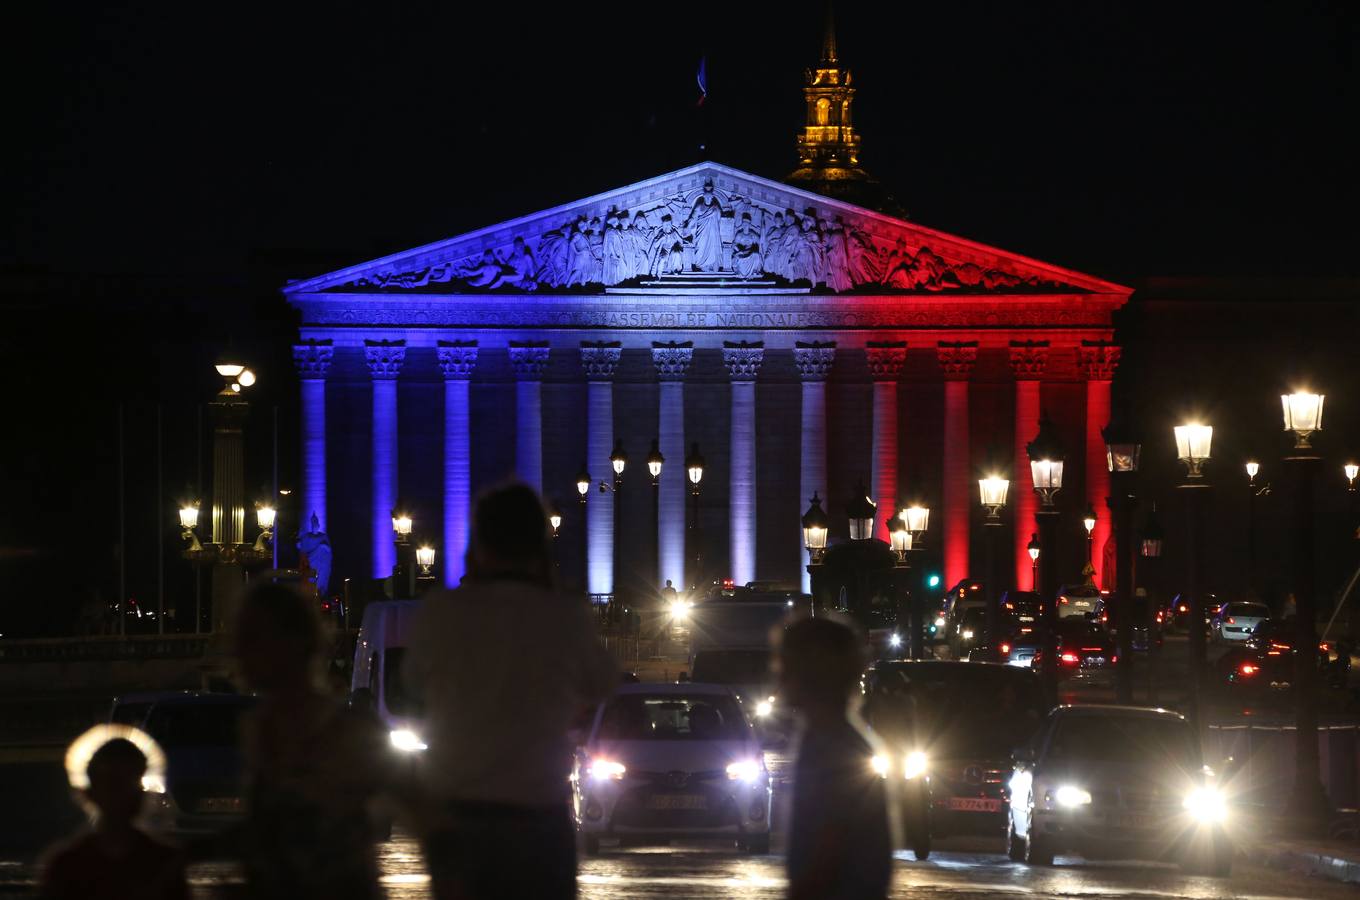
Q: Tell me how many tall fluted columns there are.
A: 12